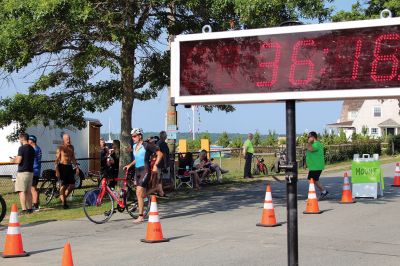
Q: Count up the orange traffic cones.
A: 7